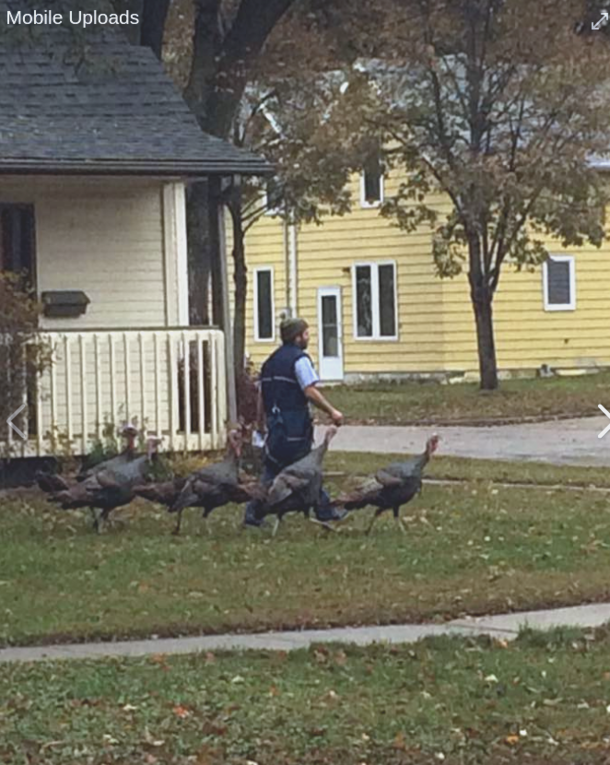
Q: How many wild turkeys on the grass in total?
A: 5